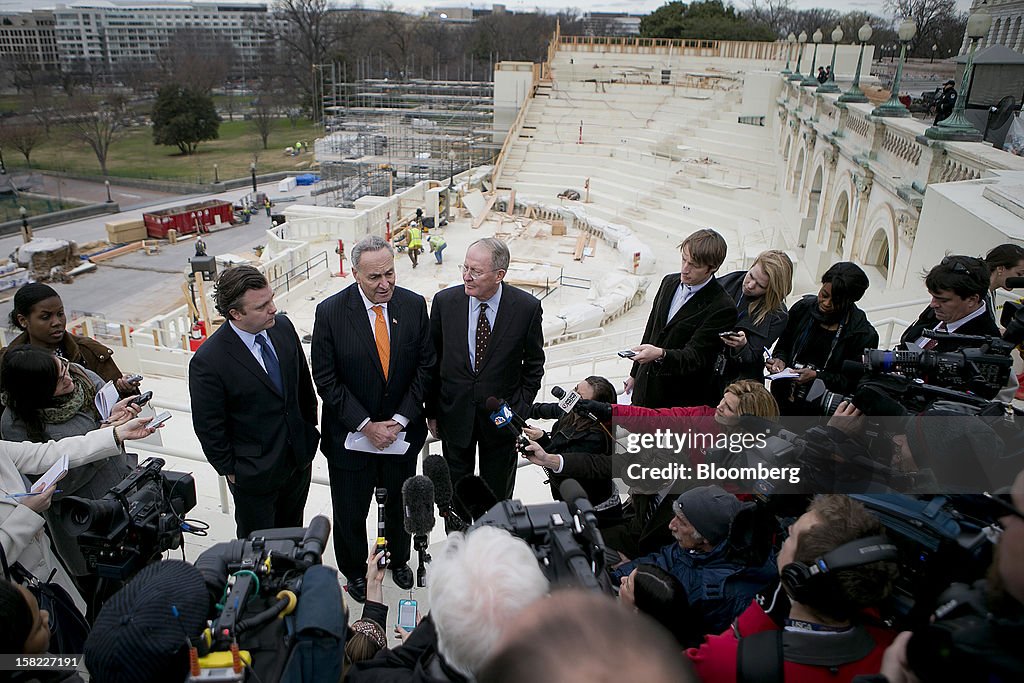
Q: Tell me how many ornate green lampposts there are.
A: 7